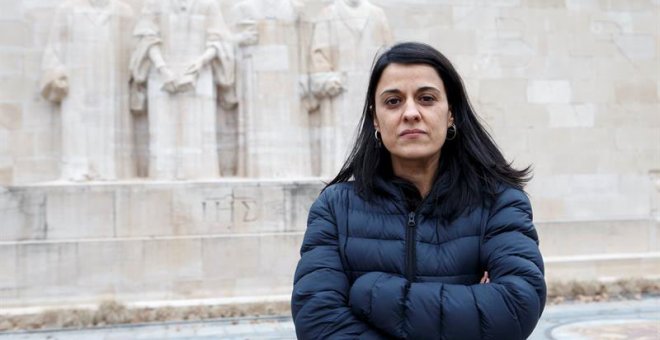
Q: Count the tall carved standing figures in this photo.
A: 4